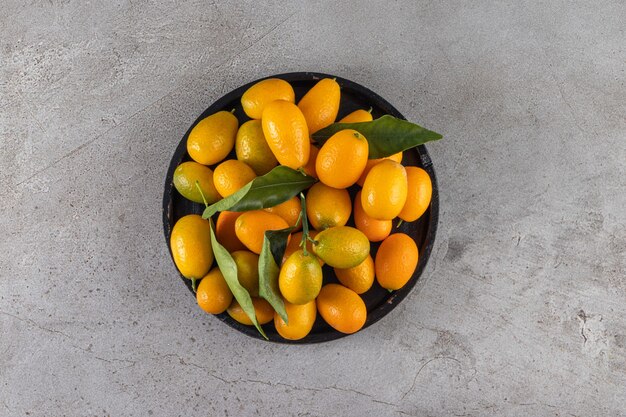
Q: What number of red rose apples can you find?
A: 0